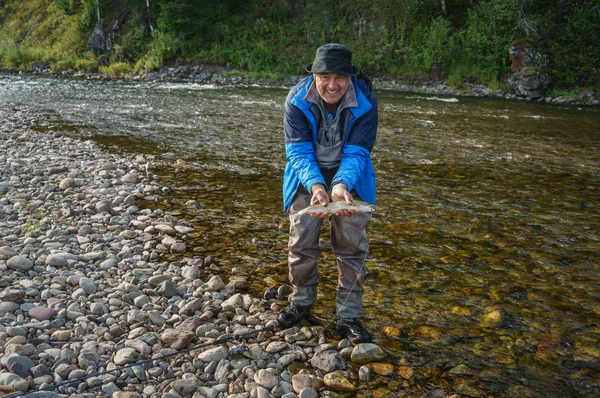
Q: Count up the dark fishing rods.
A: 1